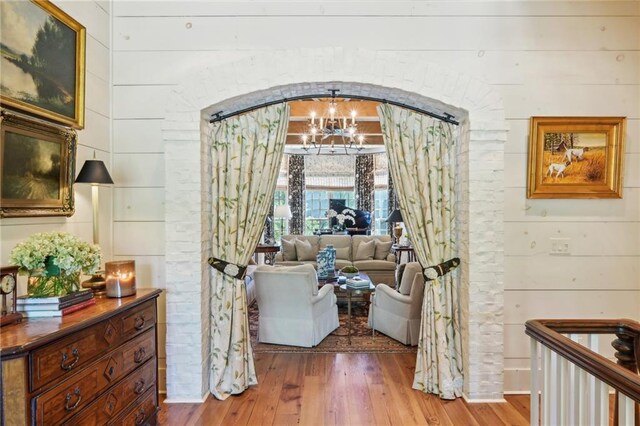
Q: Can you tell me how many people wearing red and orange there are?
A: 0